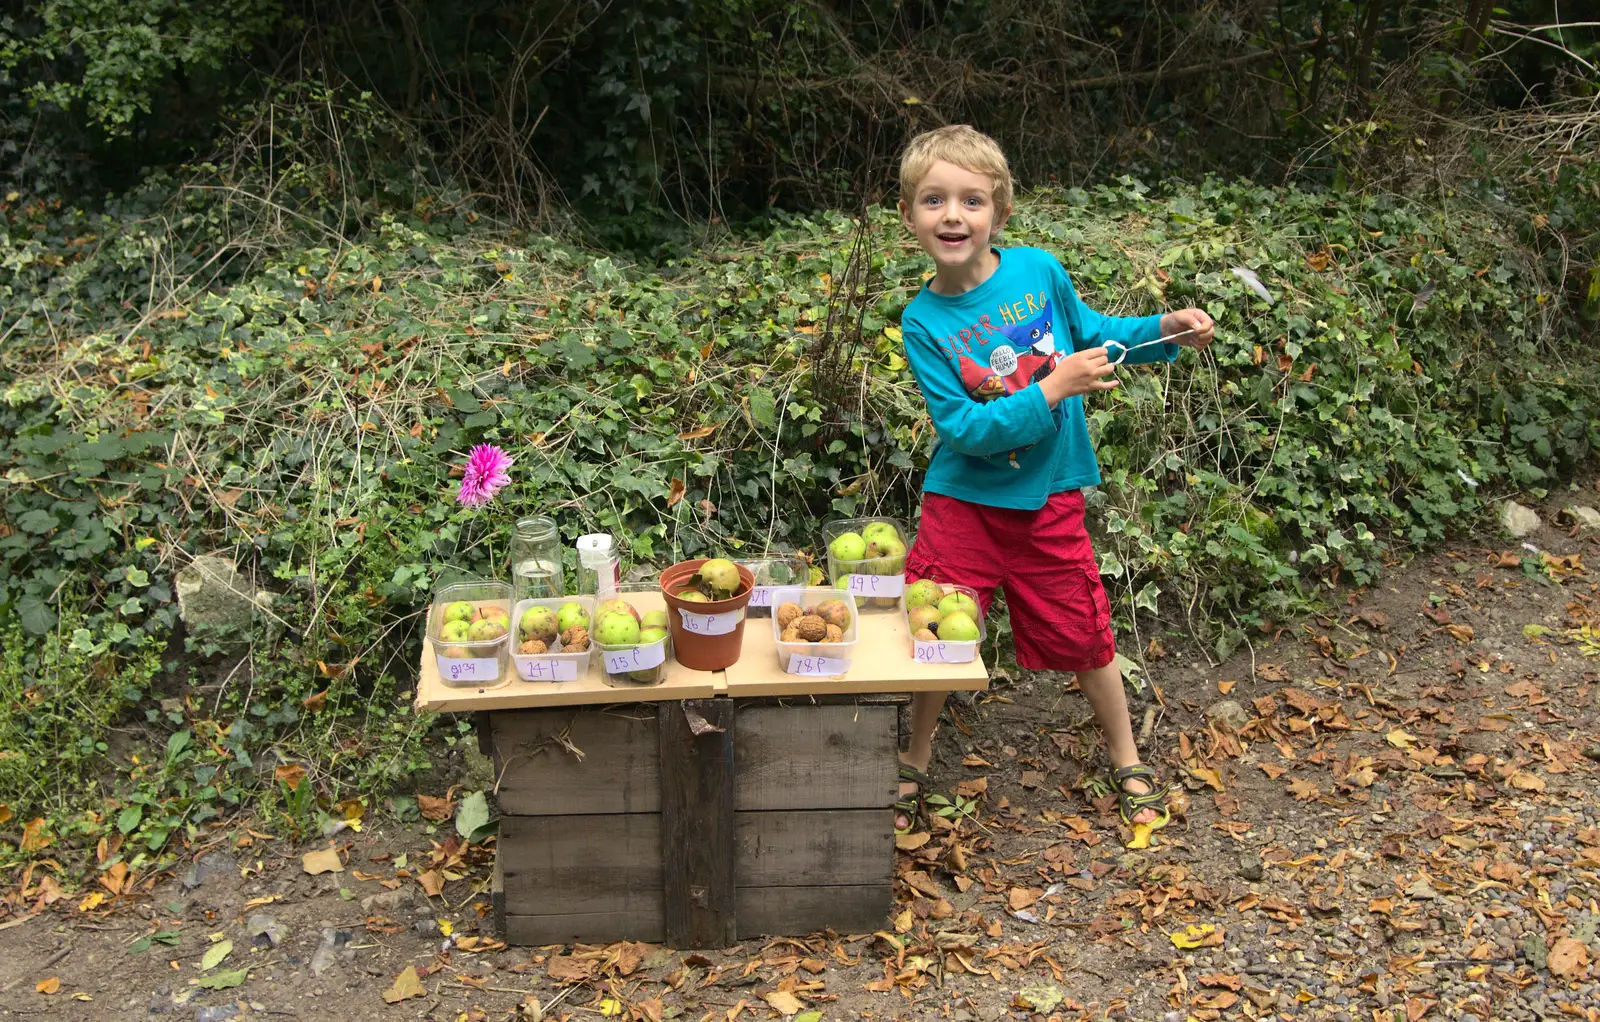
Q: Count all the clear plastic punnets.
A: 7